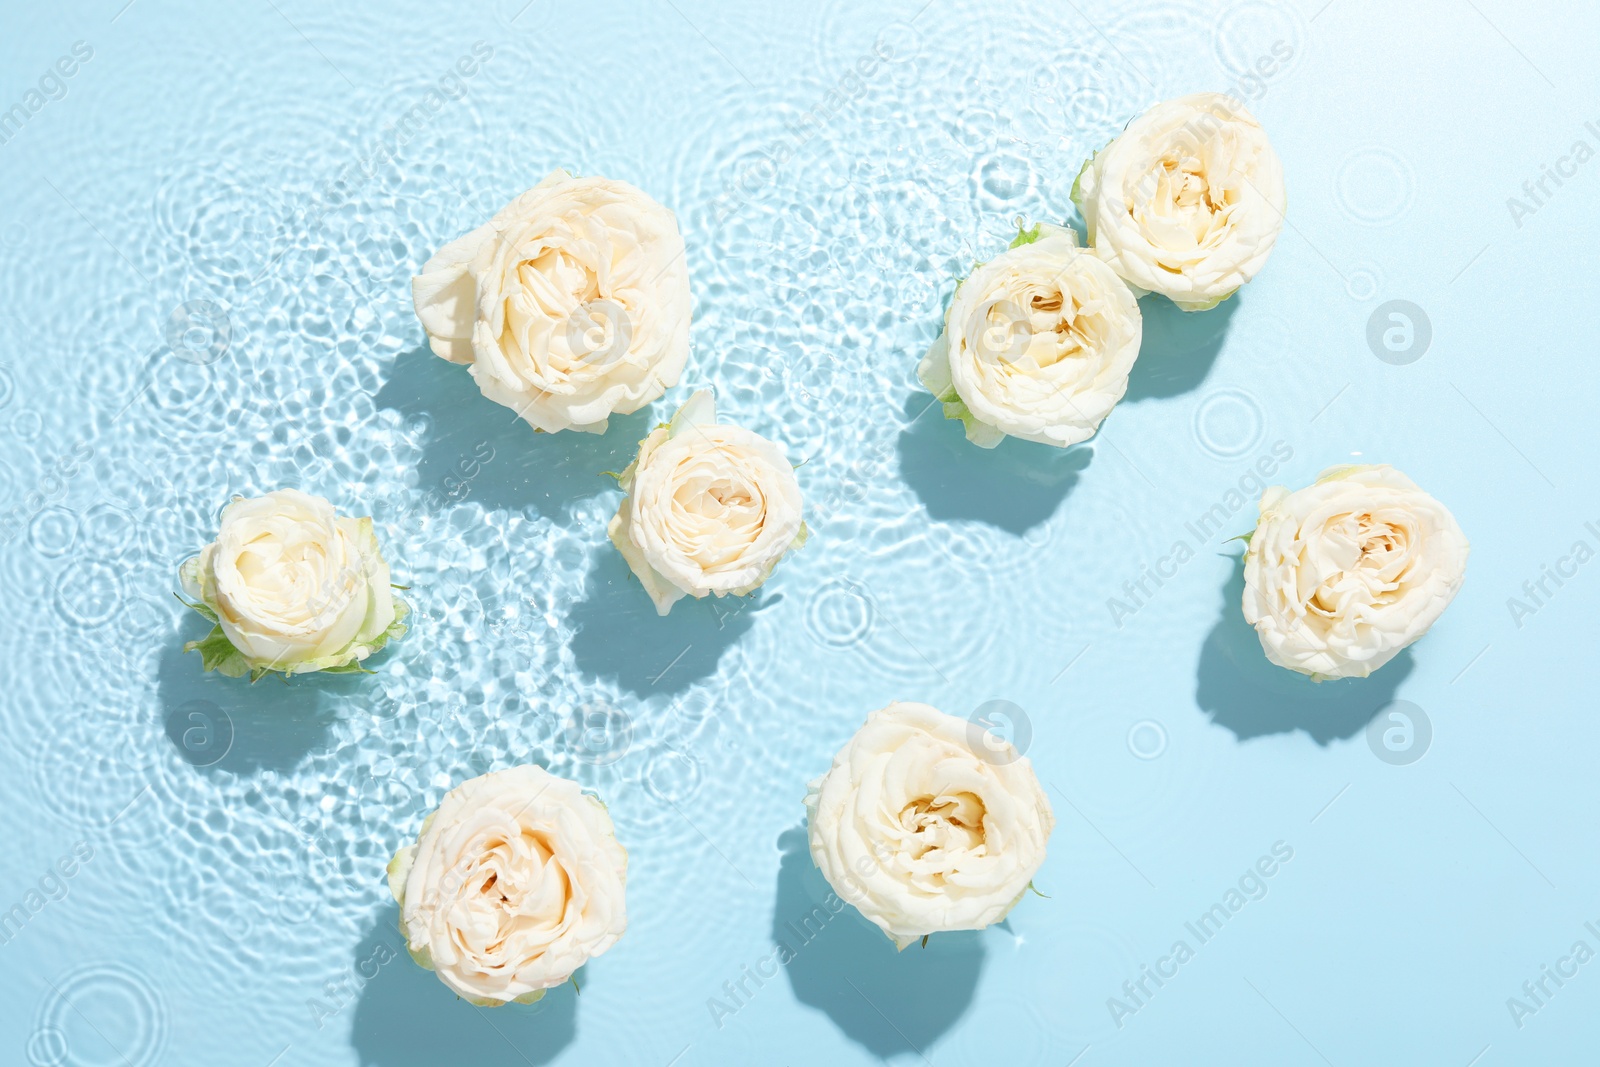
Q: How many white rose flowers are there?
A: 8